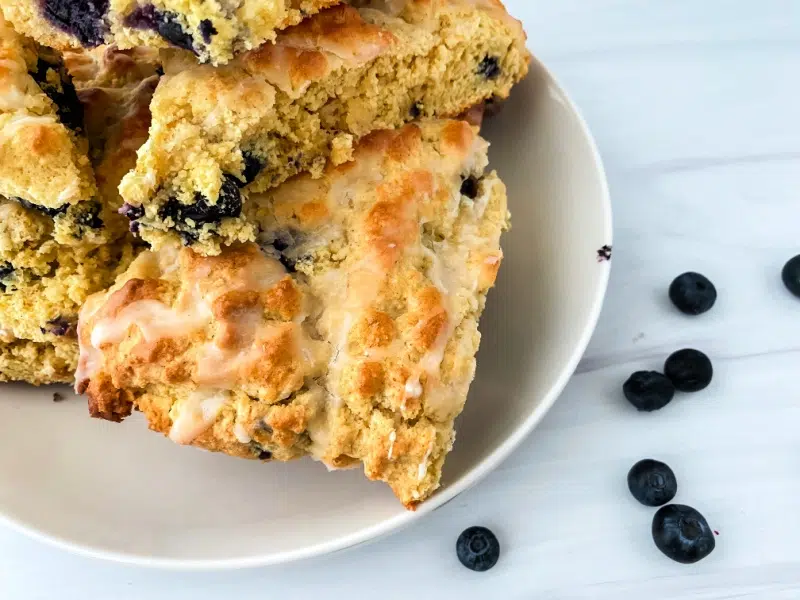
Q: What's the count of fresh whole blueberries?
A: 7